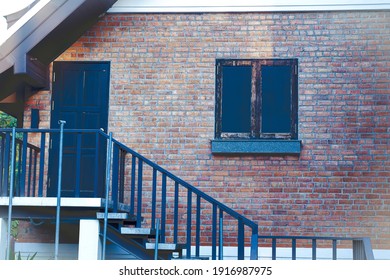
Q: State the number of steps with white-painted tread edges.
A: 3